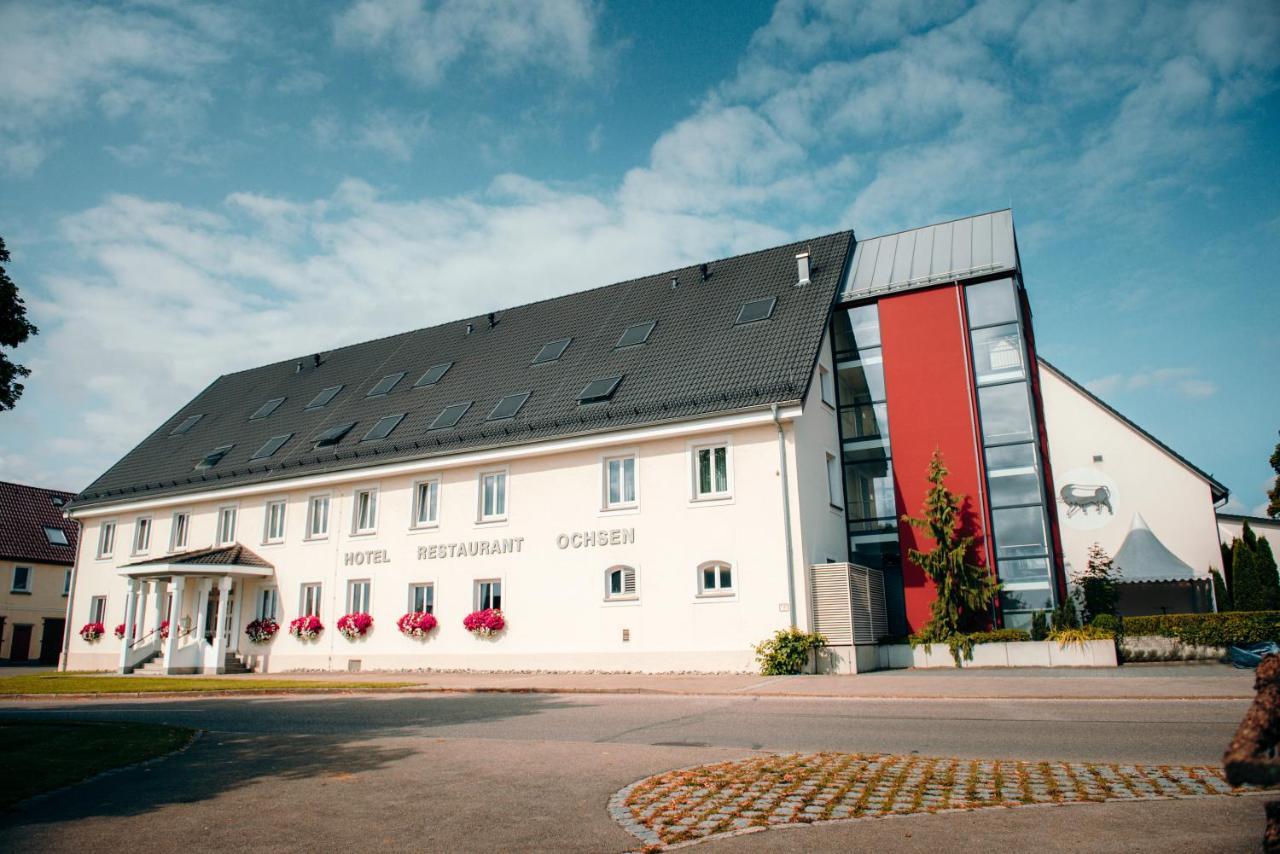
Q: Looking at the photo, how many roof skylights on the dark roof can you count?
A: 15